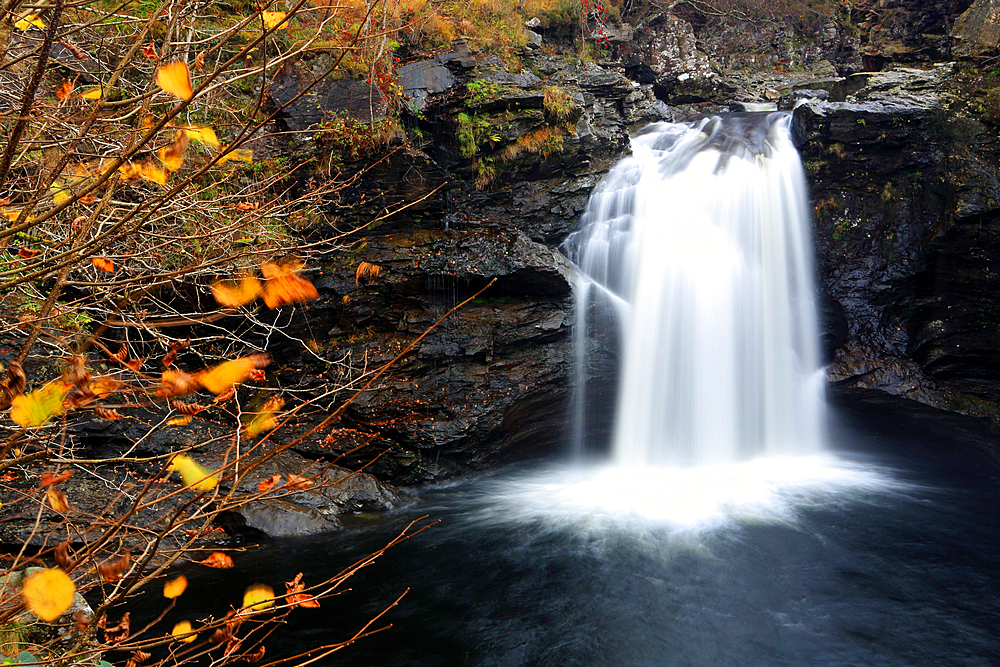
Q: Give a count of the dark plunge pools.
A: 1